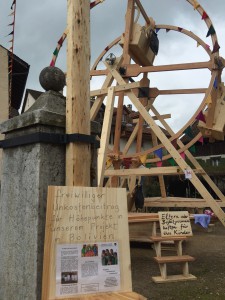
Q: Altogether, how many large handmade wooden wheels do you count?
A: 2